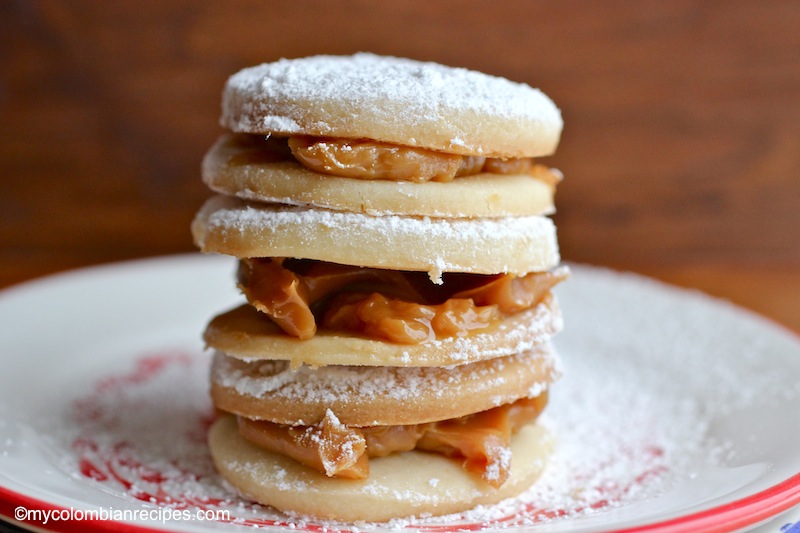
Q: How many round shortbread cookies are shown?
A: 6